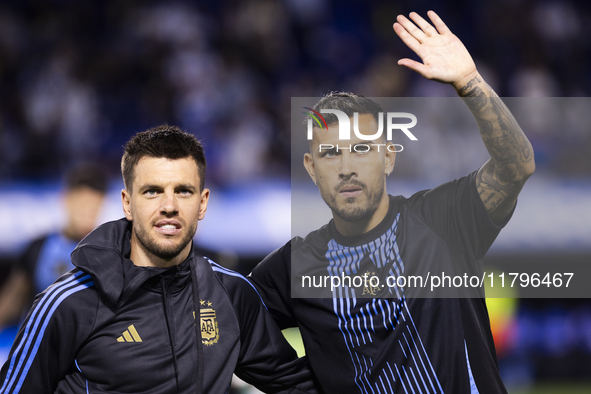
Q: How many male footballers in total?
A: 2